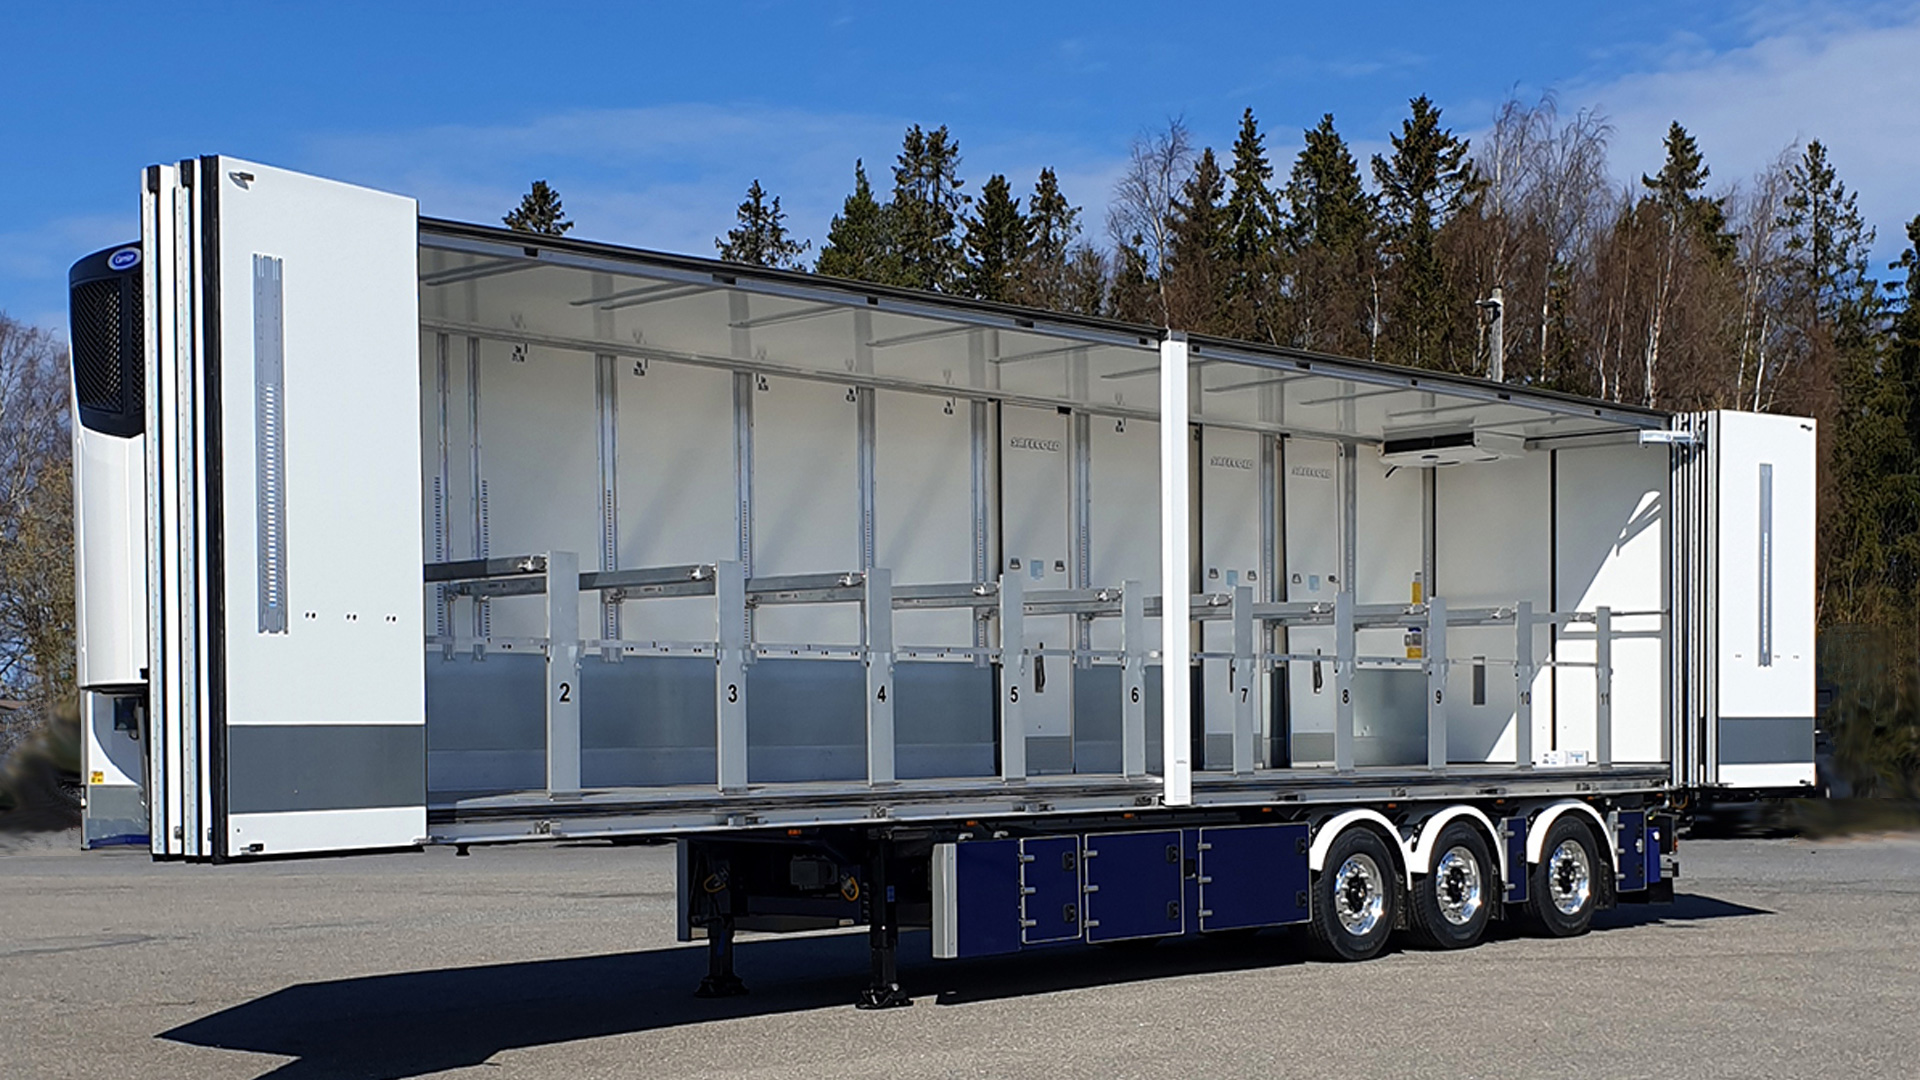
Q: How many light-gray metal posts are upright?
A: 10